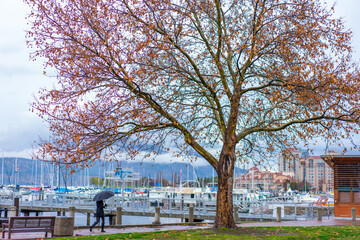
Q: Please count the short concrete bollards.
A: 9